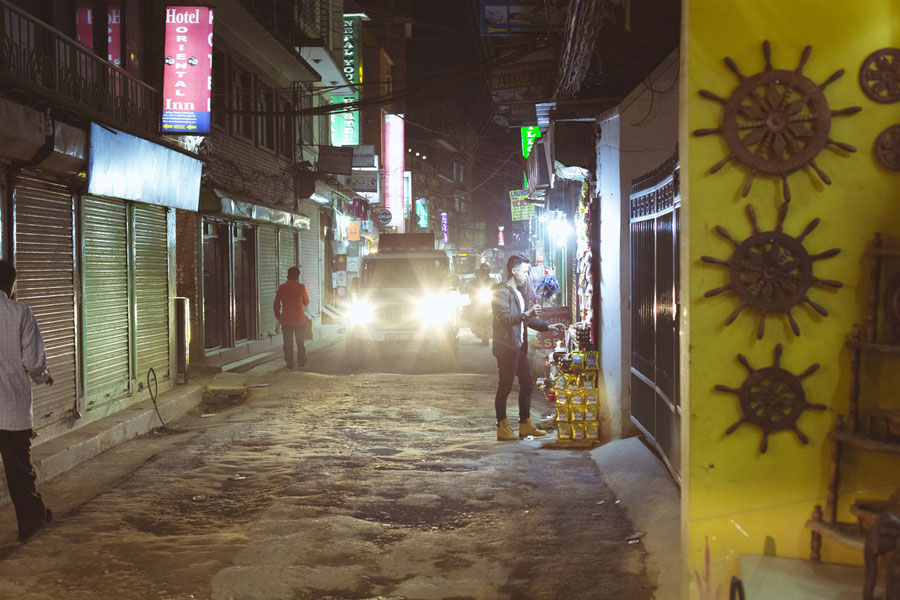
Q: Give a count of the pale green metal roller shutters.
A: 2